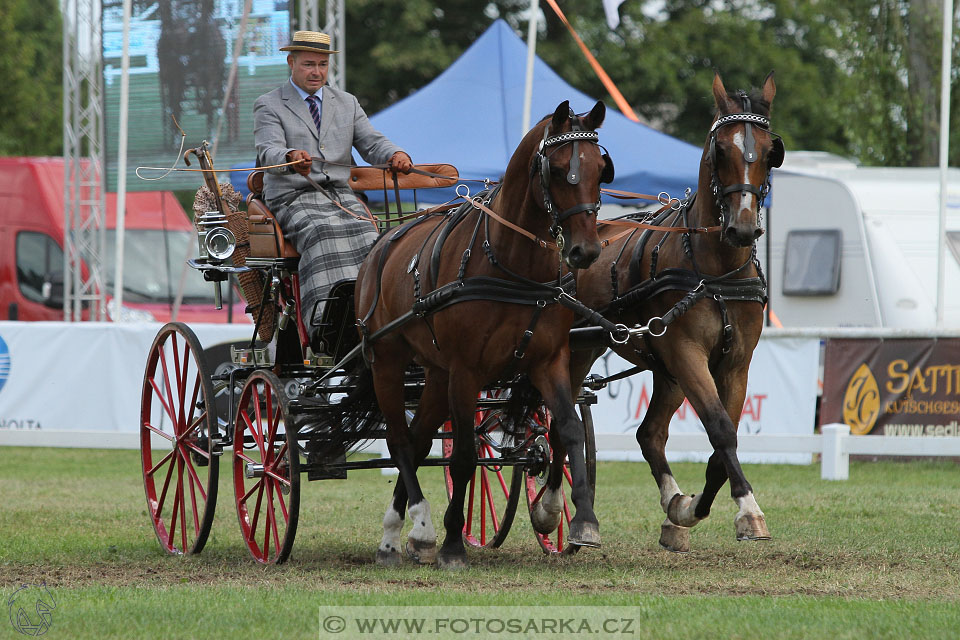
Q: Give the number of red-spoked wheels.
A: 4